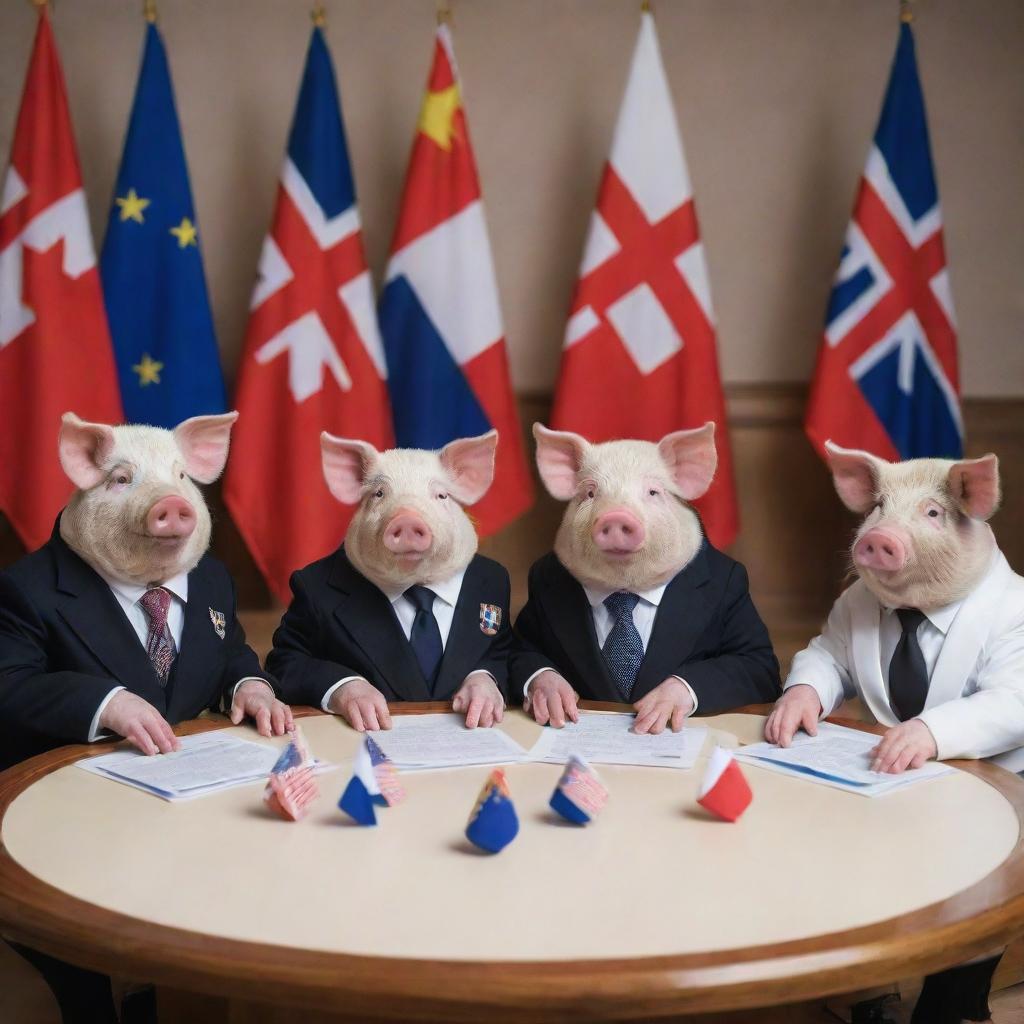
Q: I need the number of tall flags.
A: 6